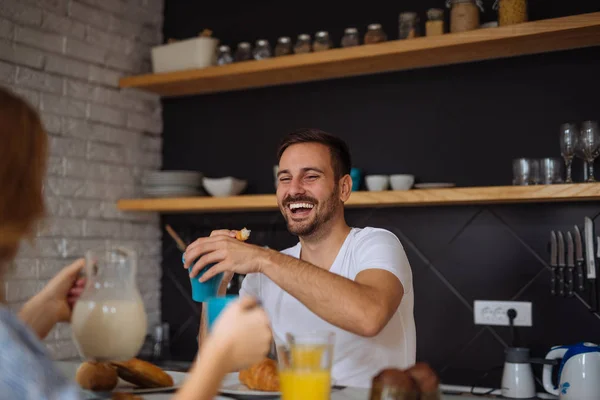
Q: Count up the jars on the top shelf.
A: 12